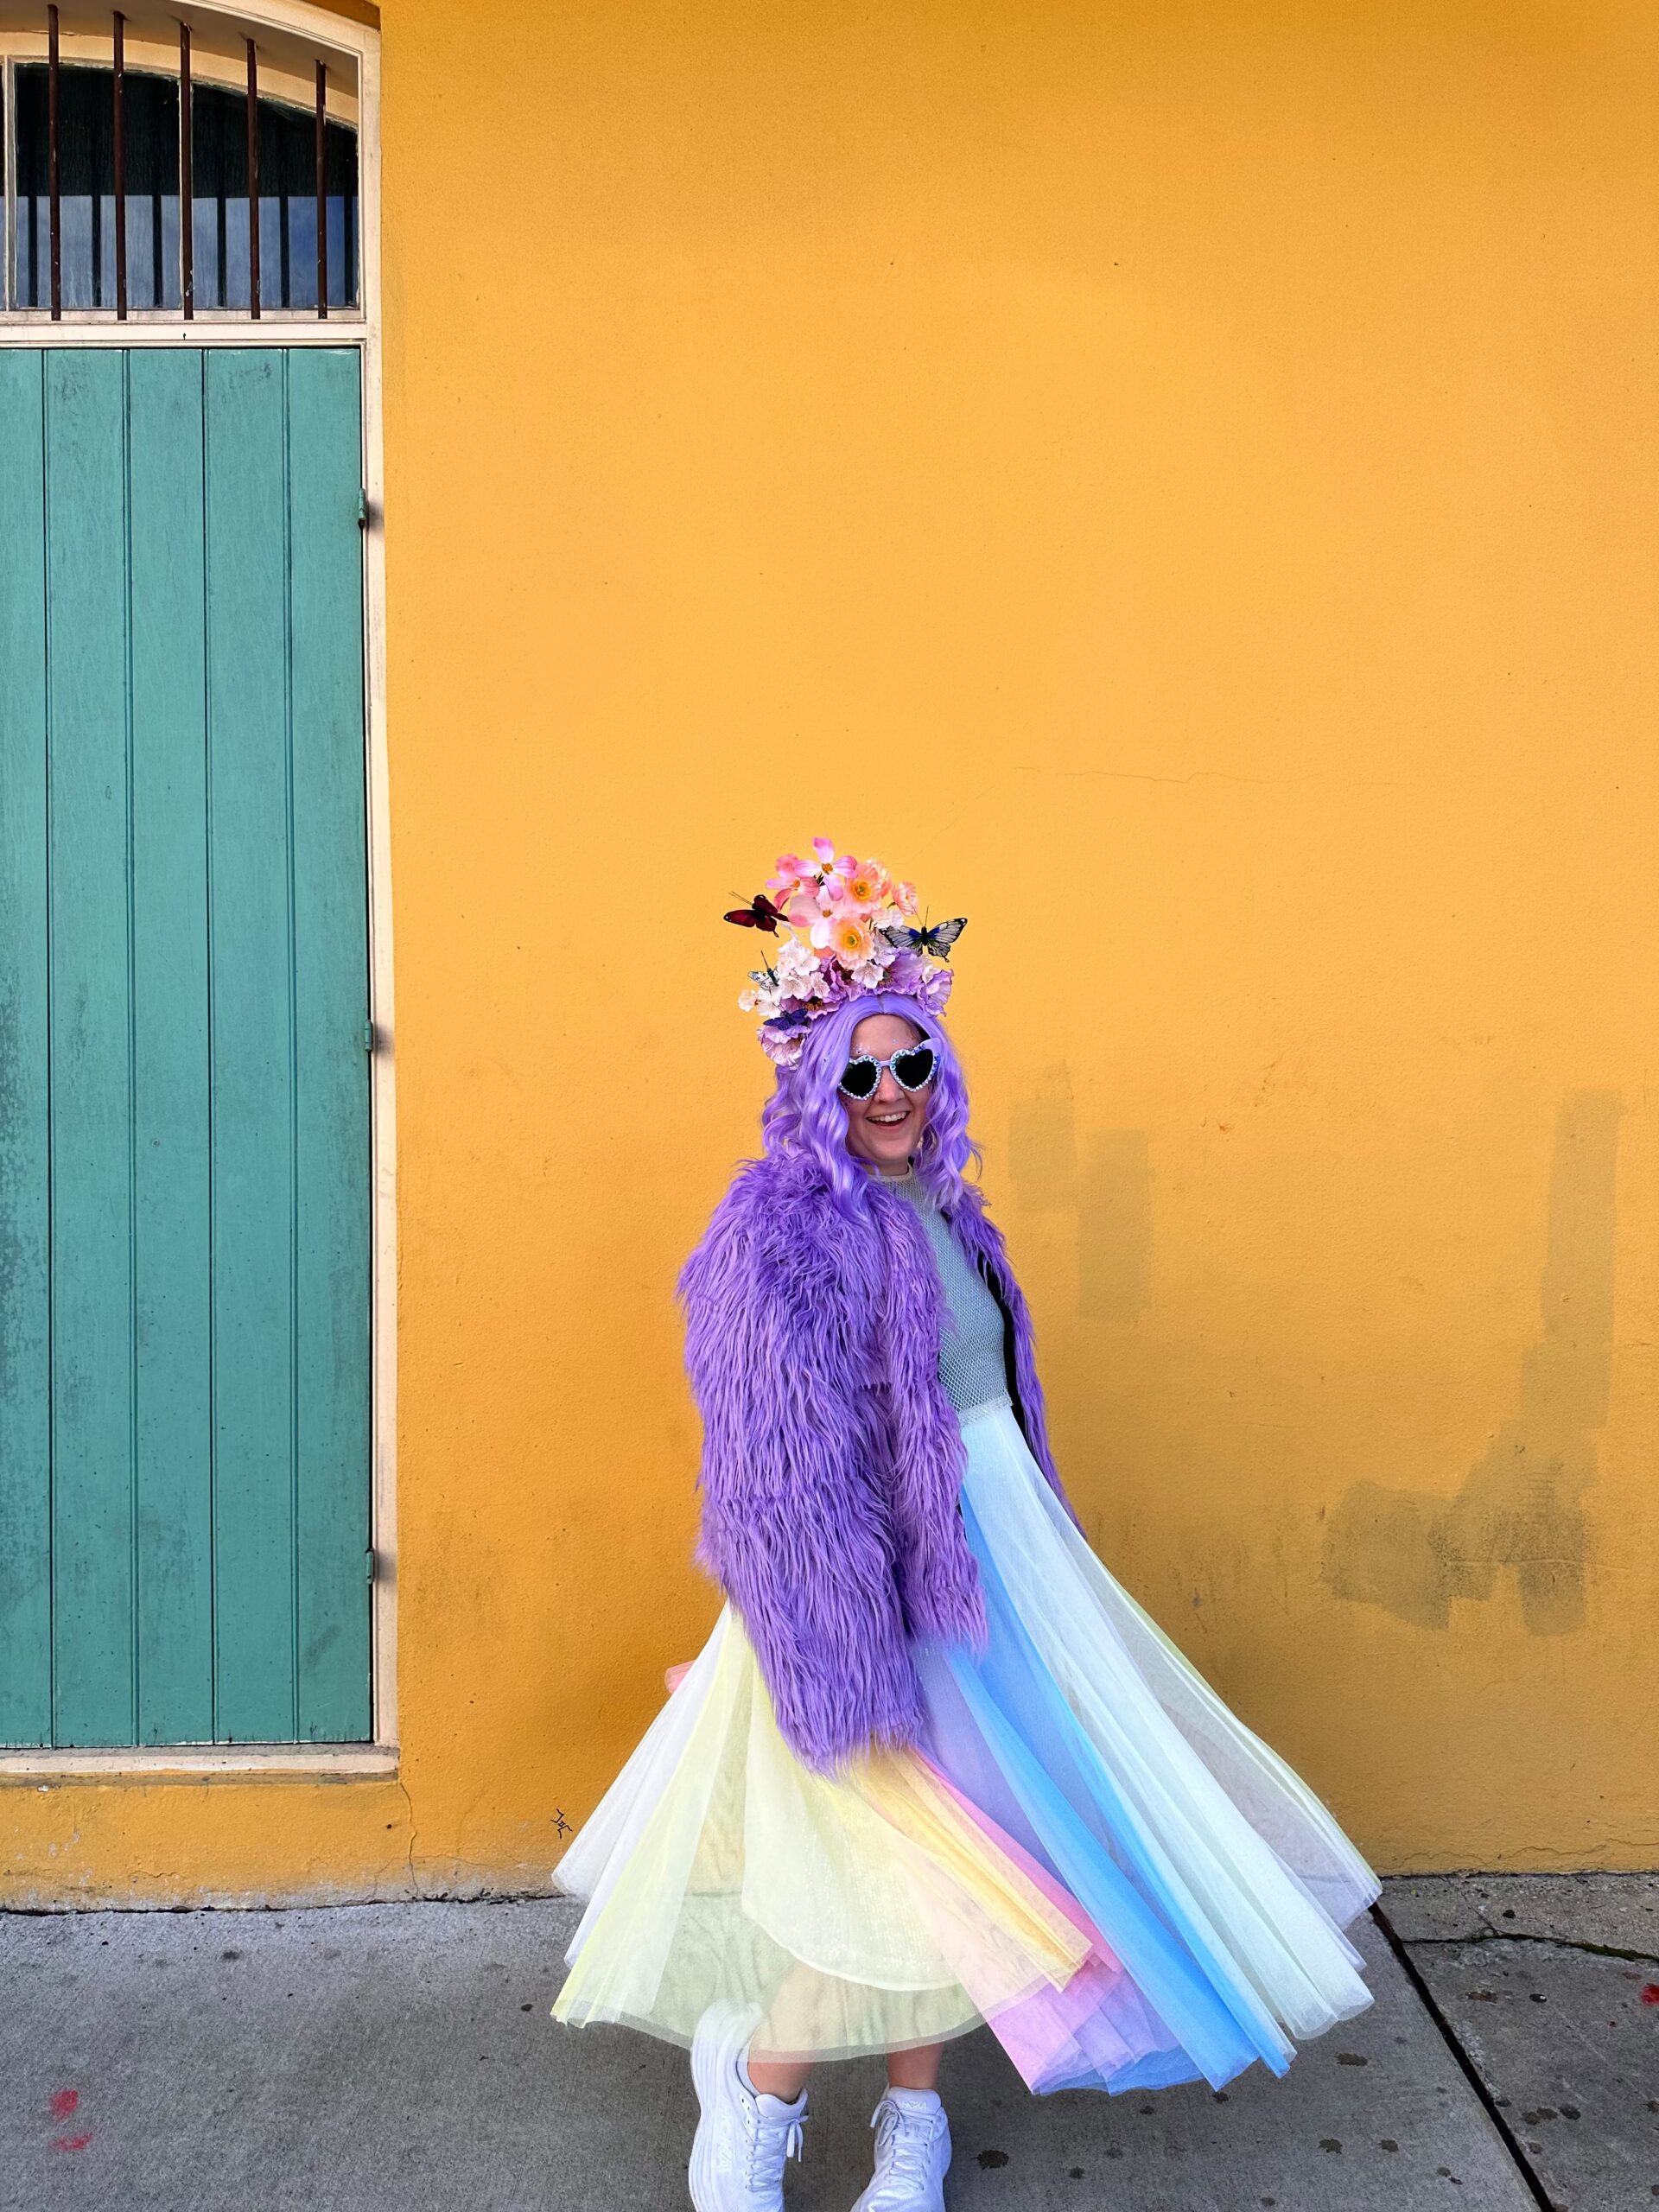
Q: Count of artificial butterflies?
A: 4